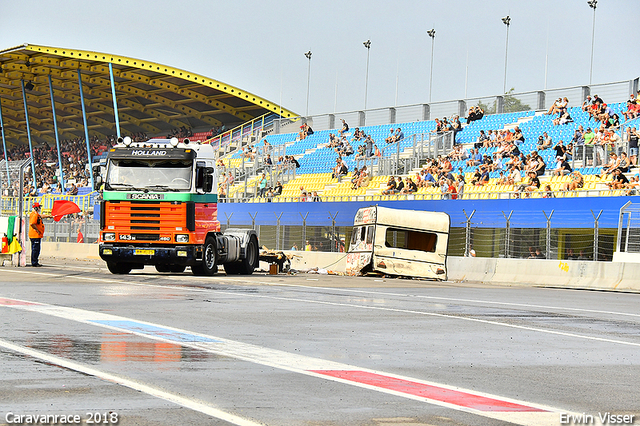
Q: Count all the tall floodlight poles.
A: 5